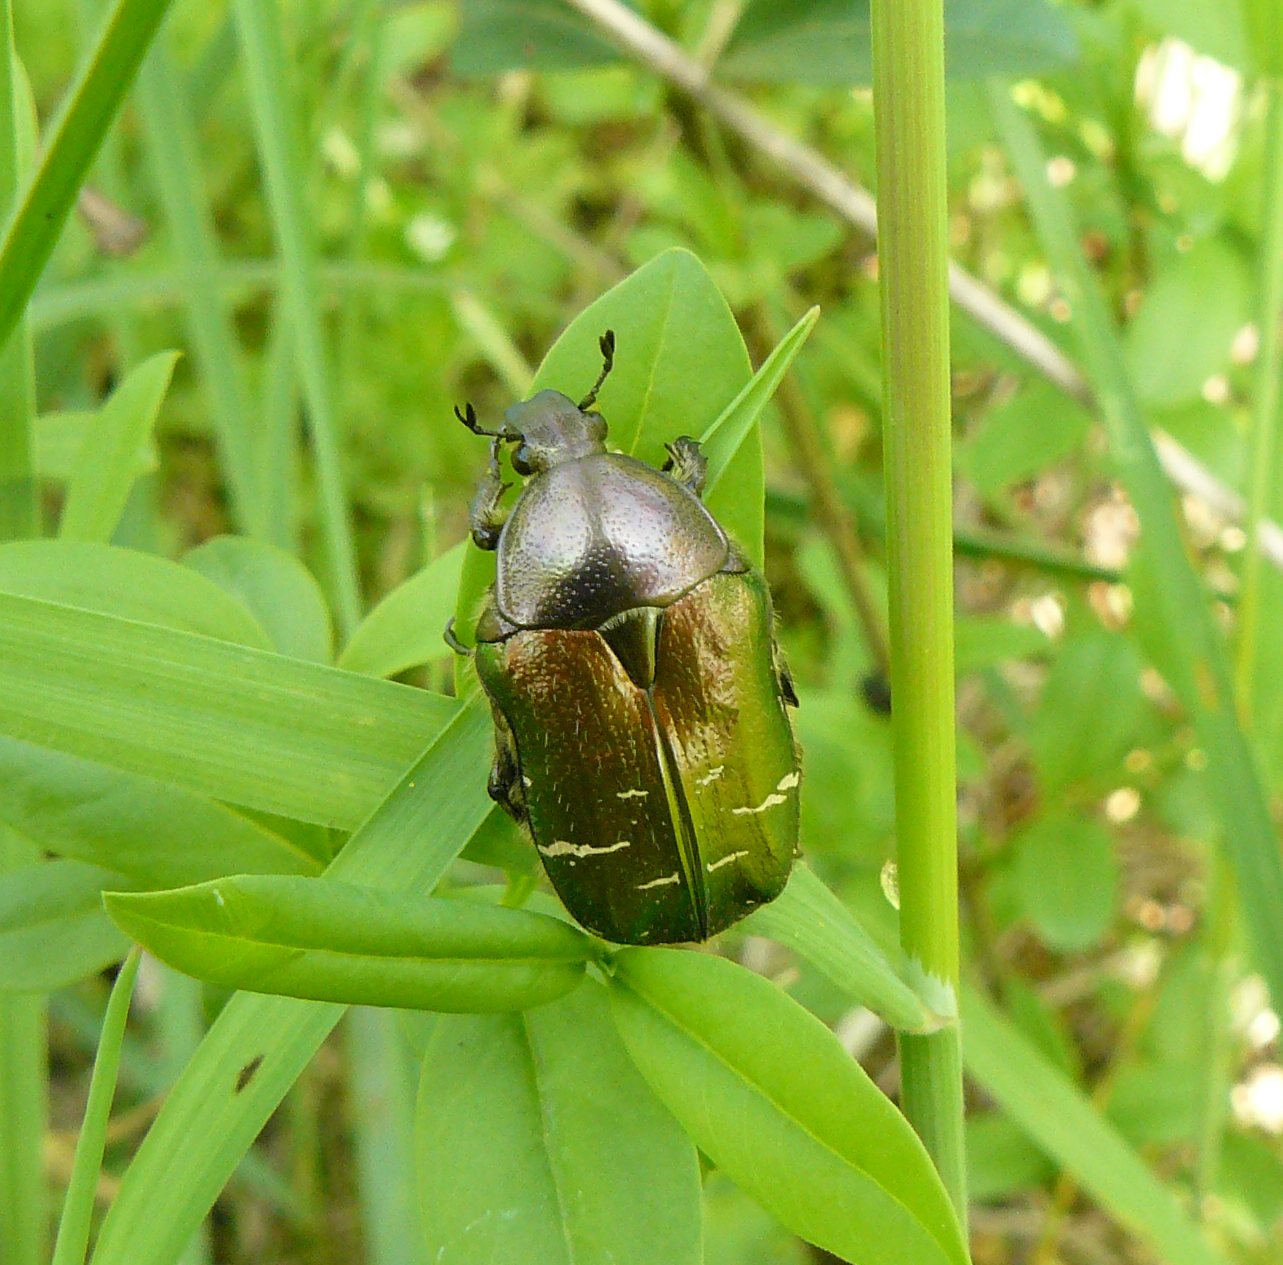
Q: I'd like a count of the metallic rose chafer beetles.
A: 1